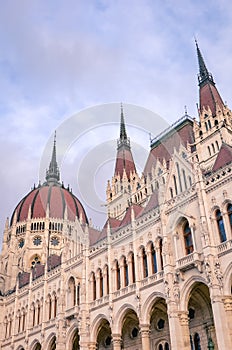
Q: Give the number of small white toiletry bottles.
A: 0